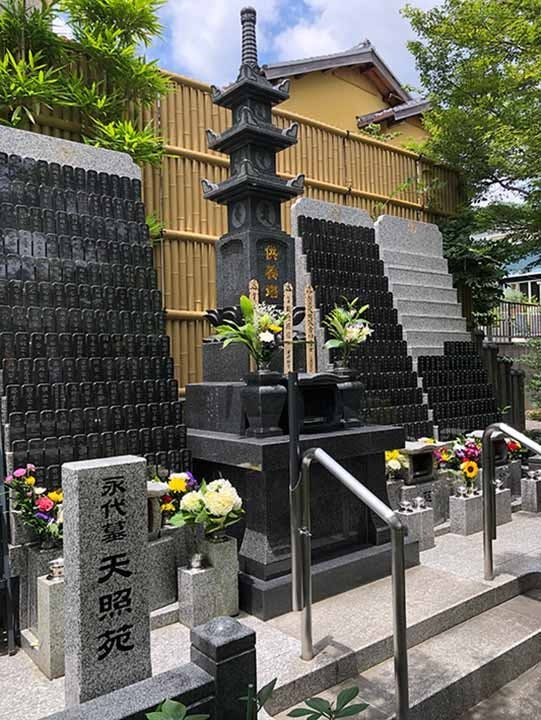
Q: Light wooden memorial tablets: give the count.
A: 3